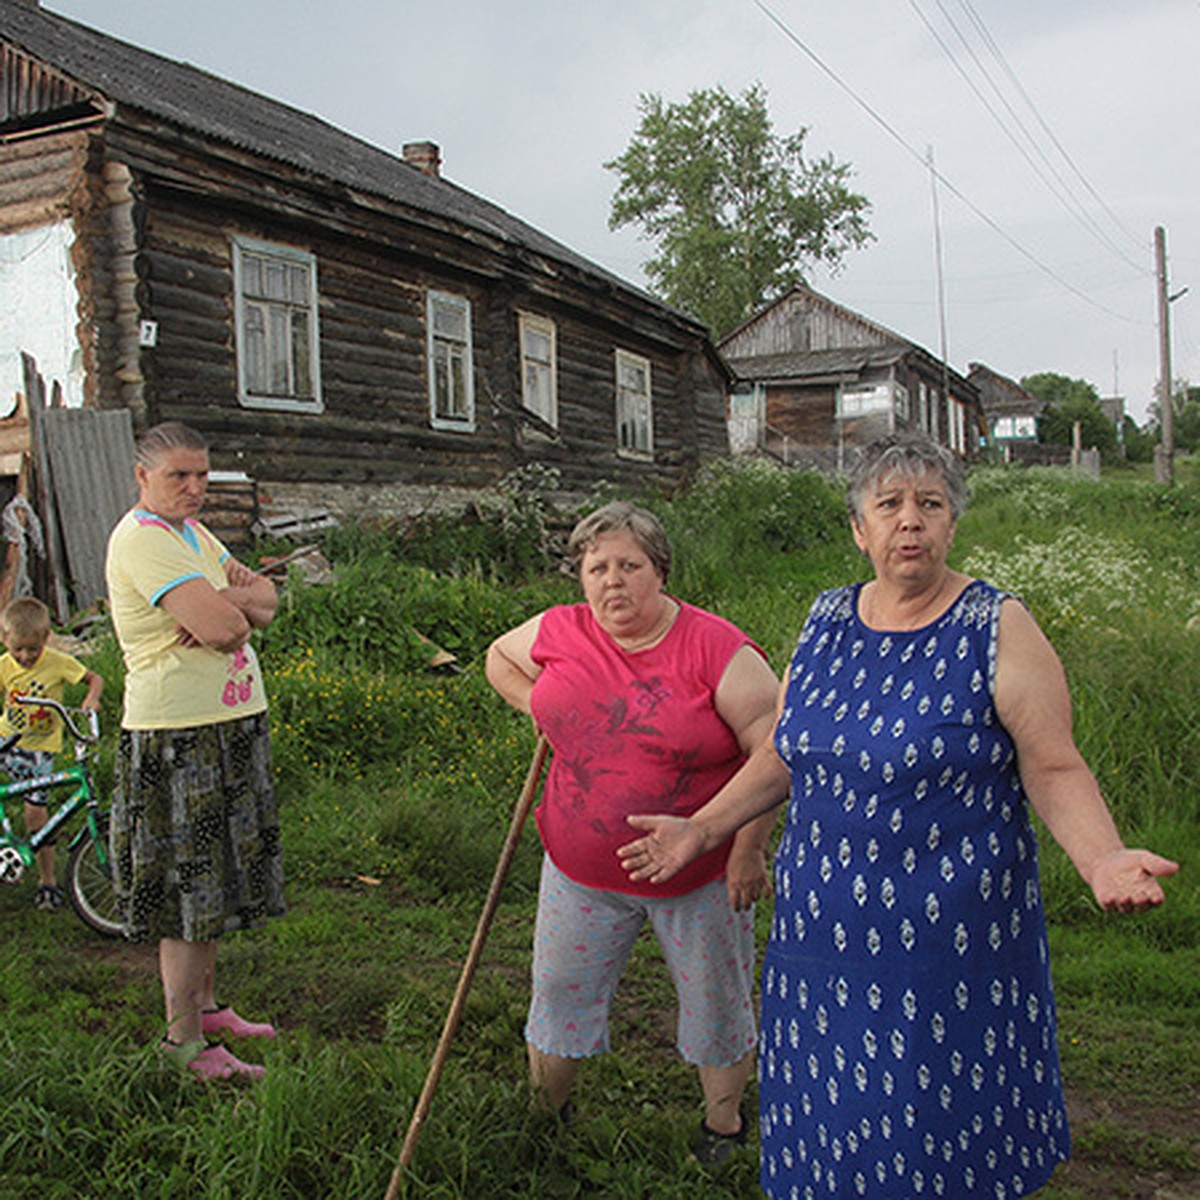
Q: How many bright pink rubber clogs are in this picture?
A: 2